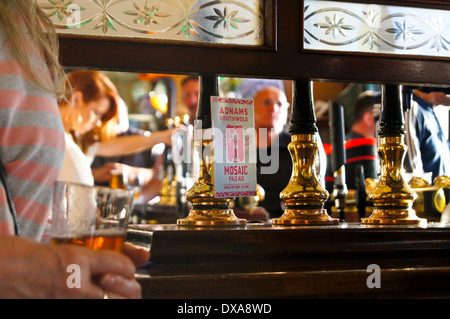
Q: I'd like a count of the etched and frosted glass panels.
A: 2